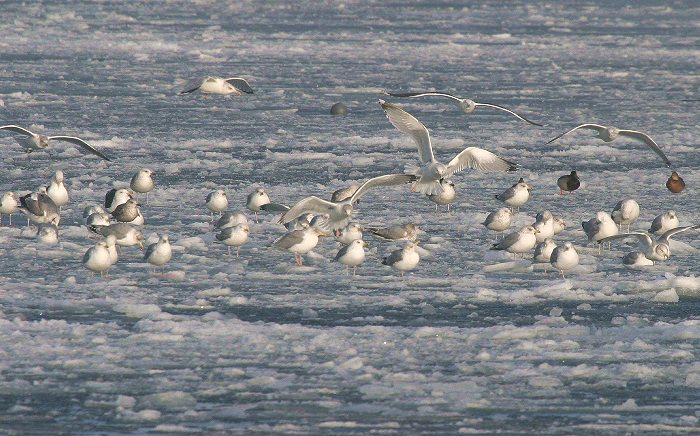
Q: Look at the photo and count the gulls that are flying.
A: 7